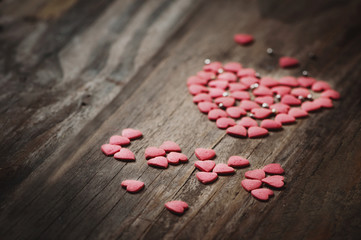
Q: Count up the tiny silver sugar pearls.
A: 15